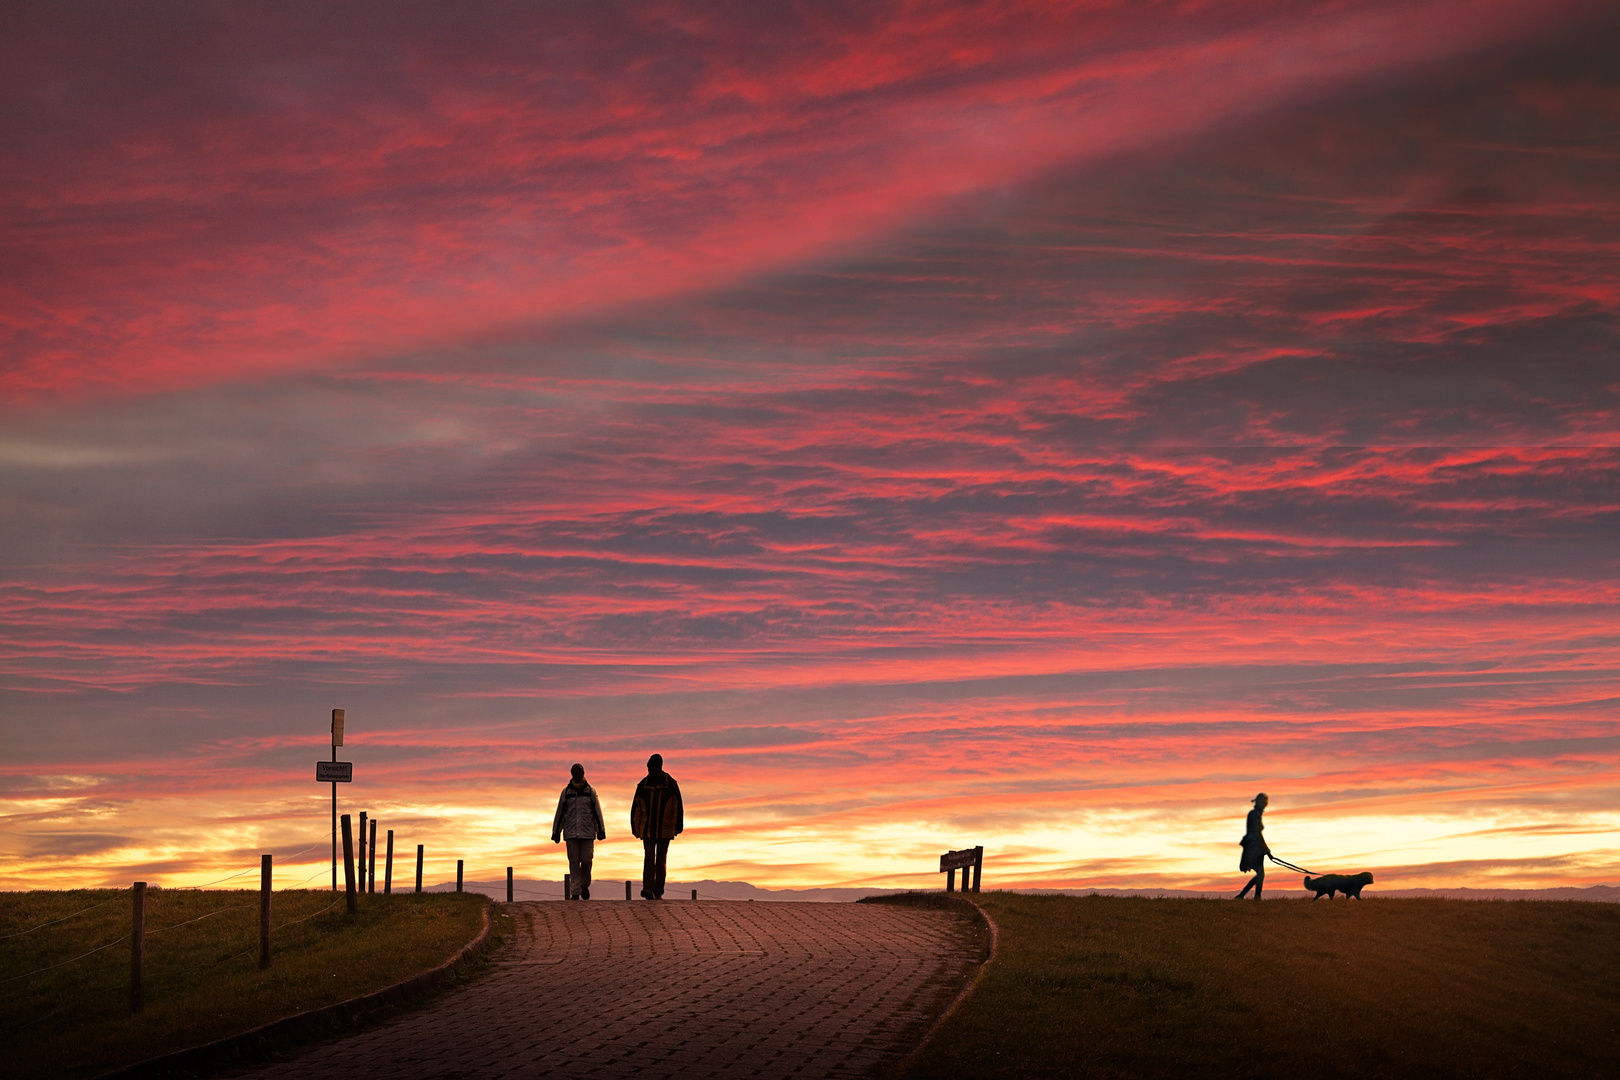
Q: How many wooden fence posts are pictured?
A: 12